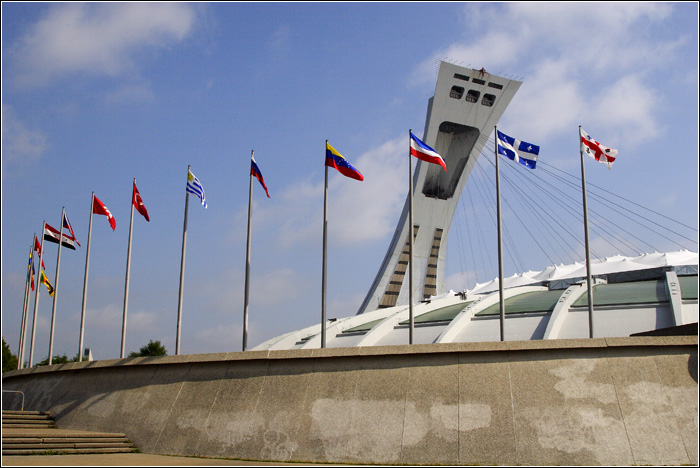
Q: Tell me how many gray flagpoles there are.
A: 12